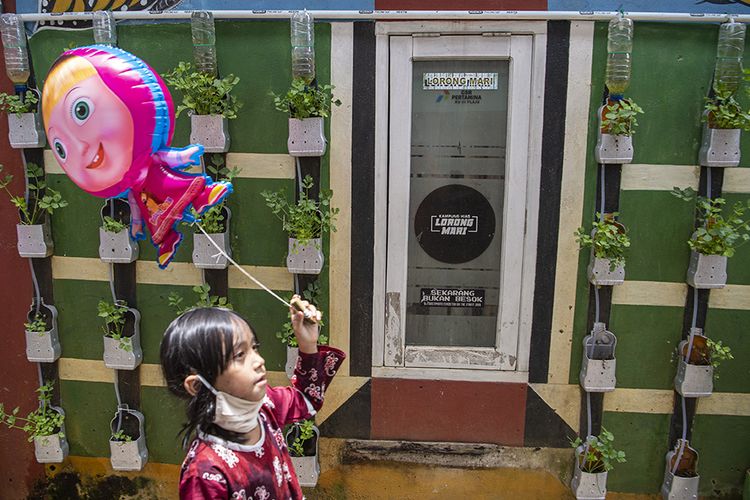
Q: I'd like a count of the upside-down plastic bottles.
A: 6